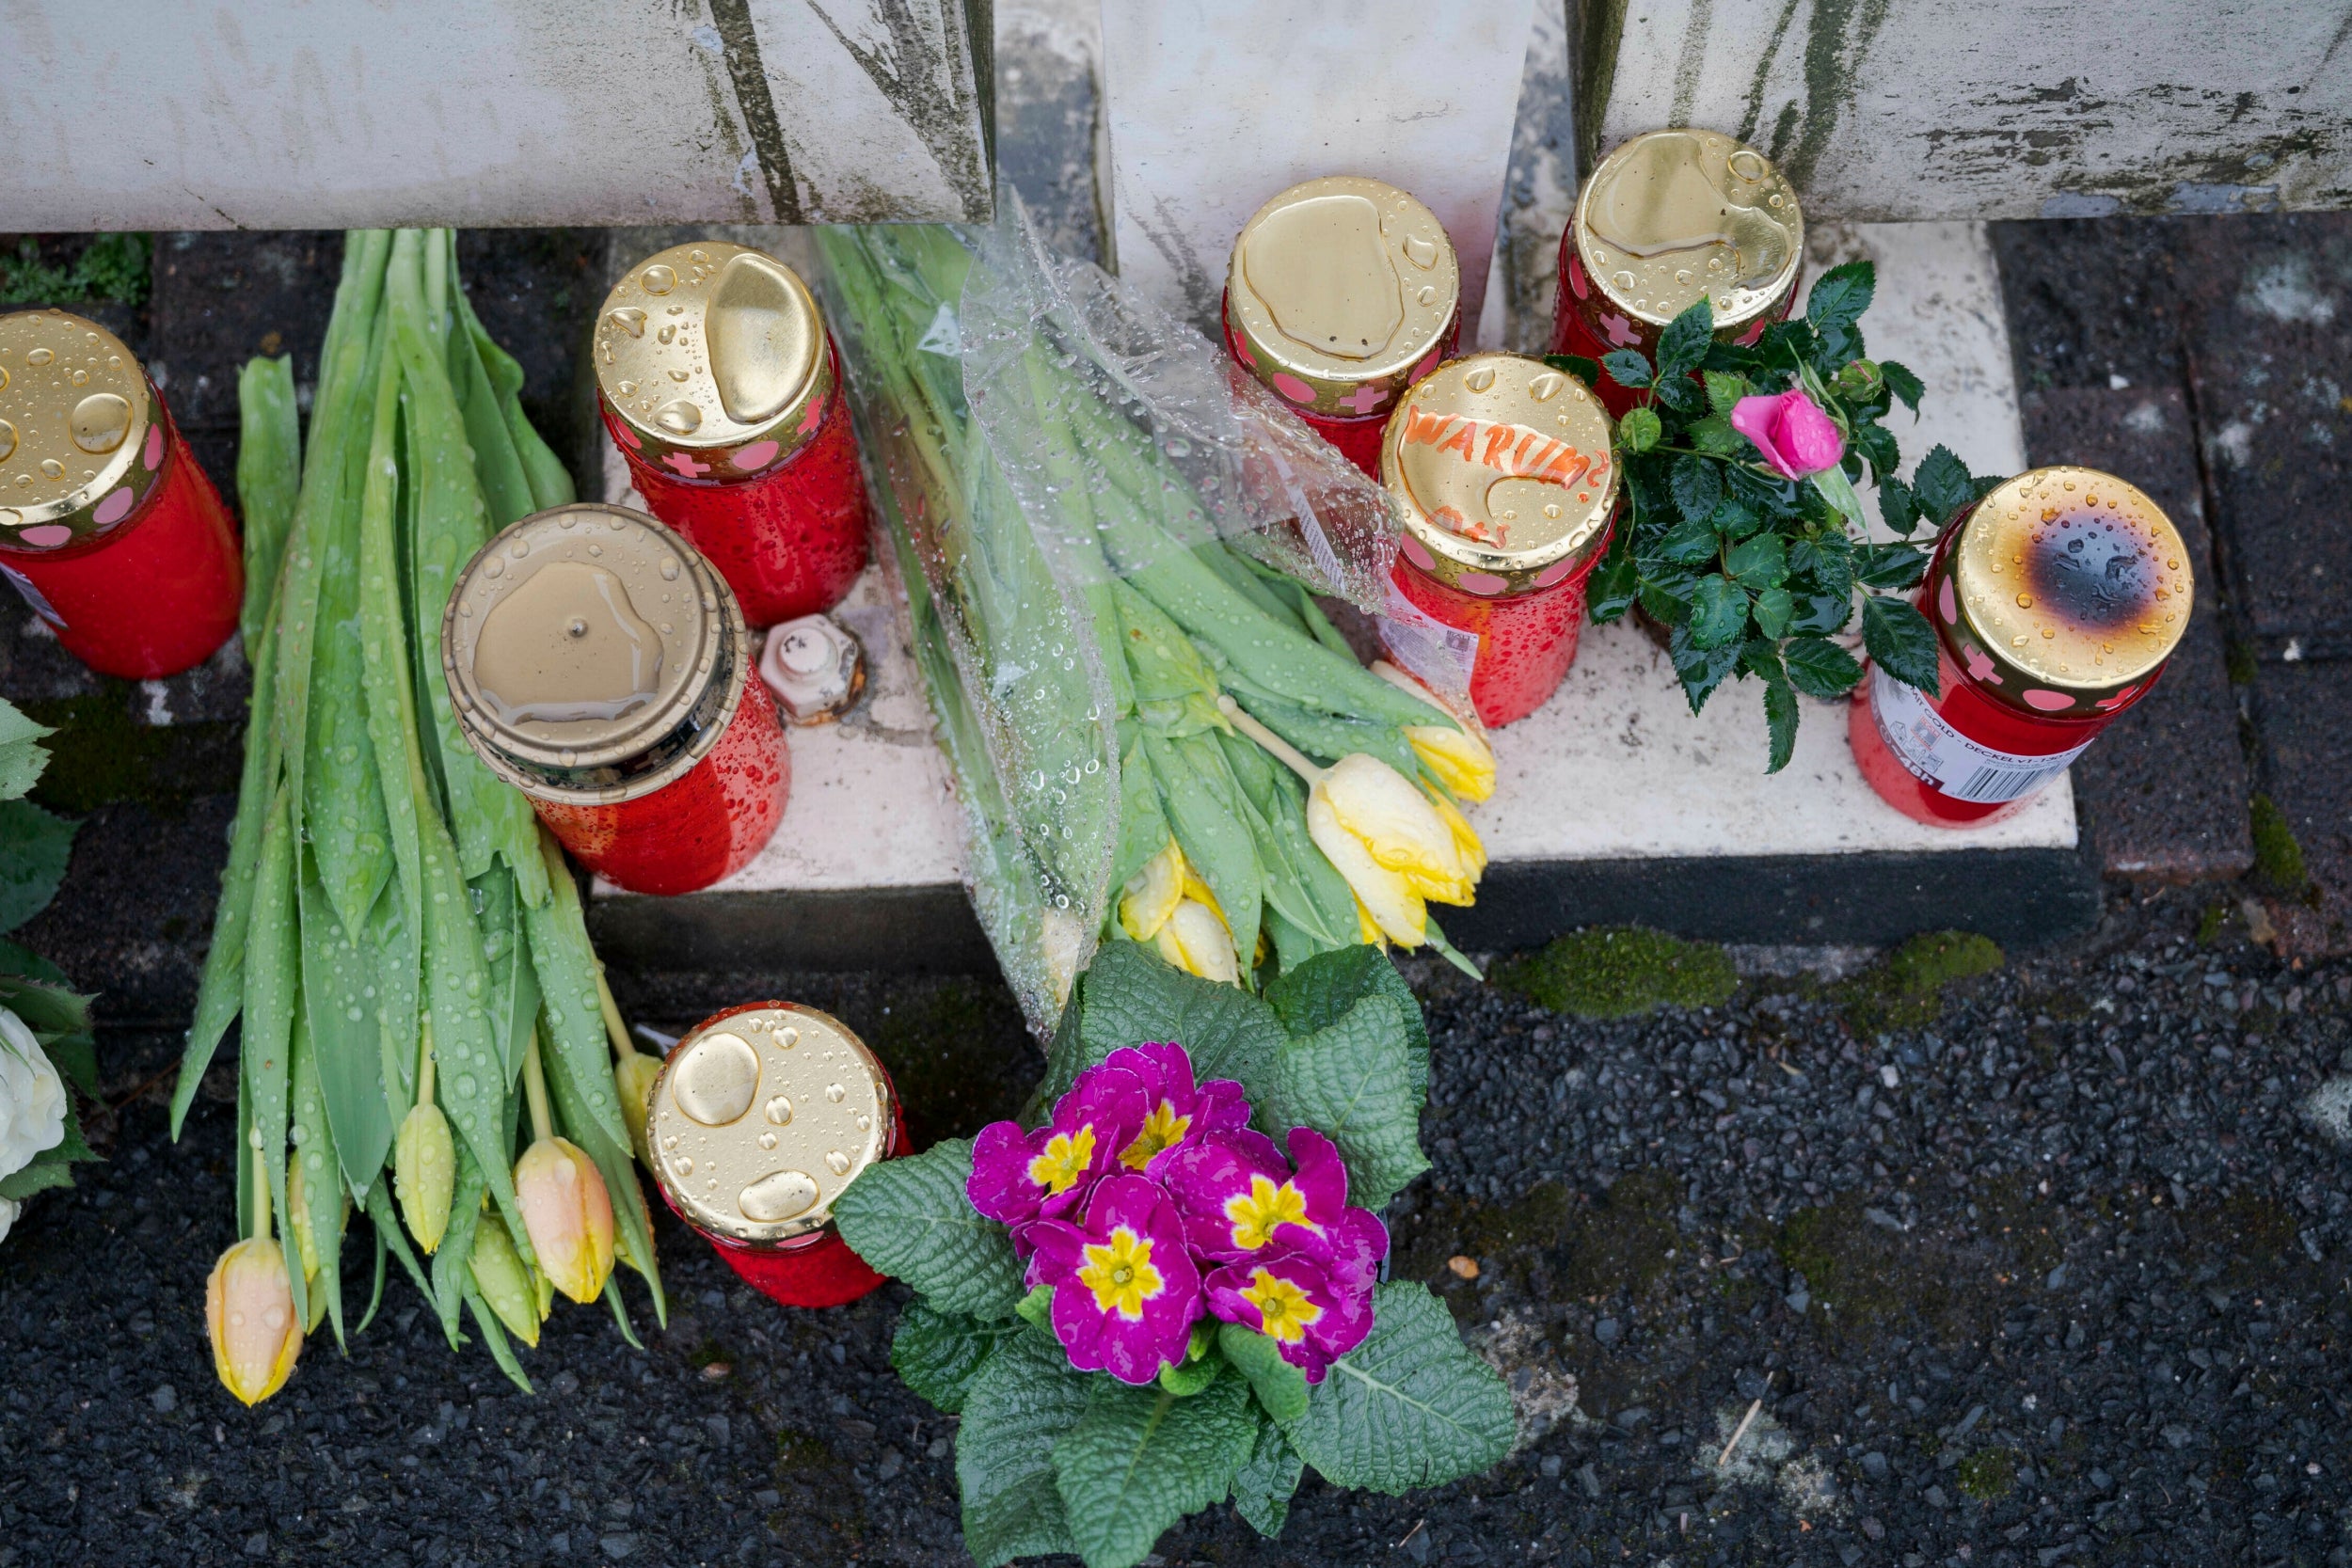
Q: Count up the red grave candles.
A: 8